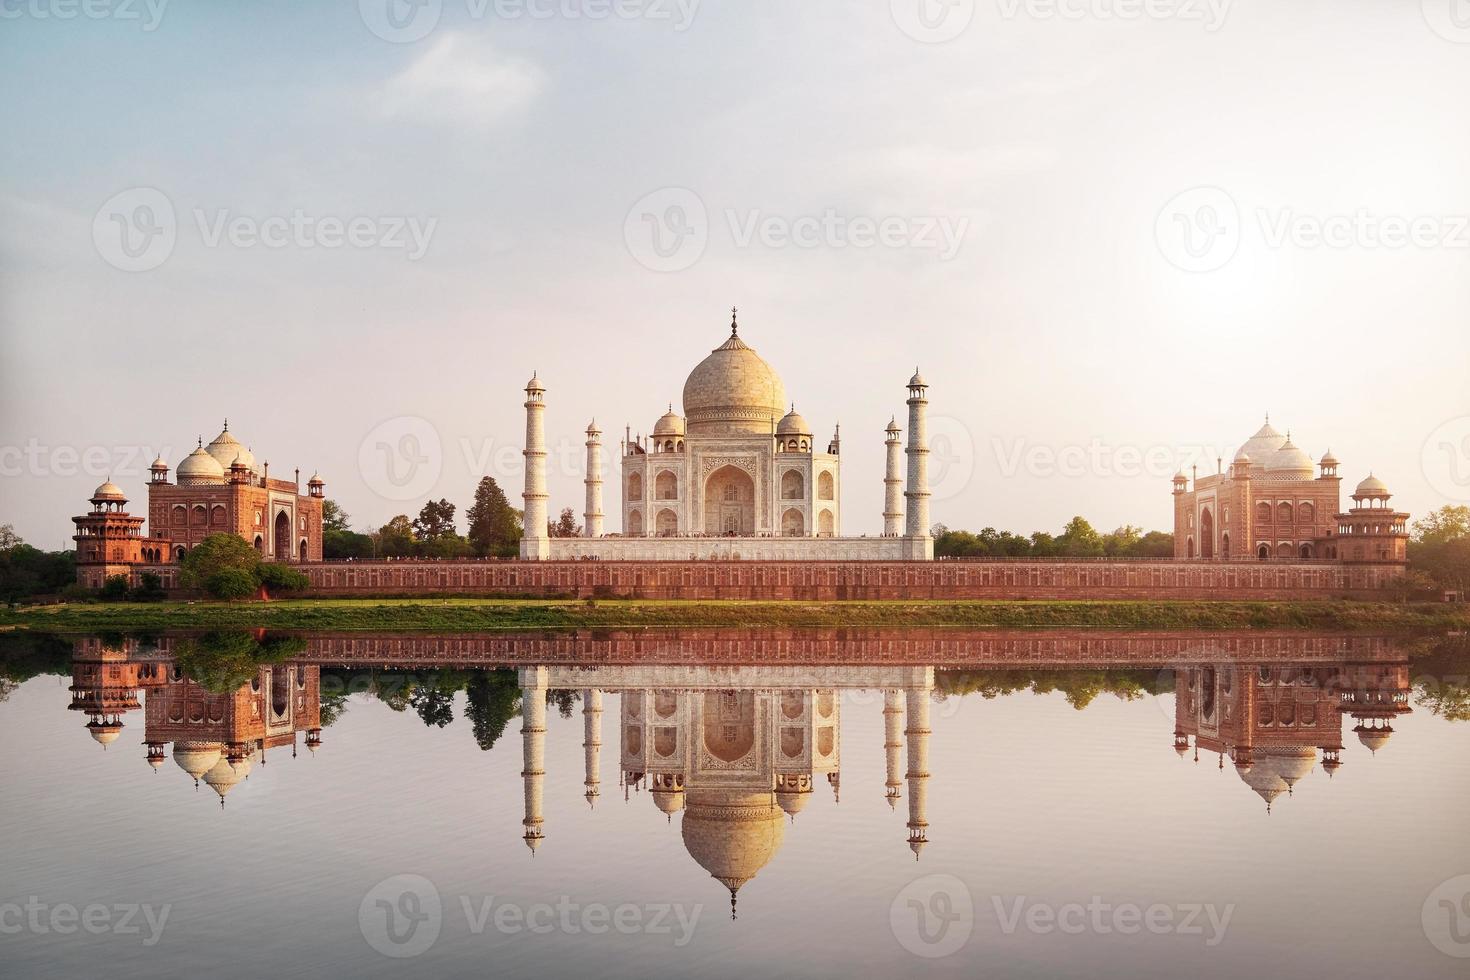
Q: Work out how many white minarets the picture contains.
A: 4